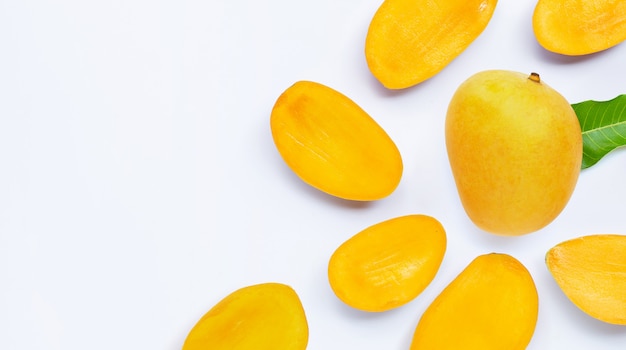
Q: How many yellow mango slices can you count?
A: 7